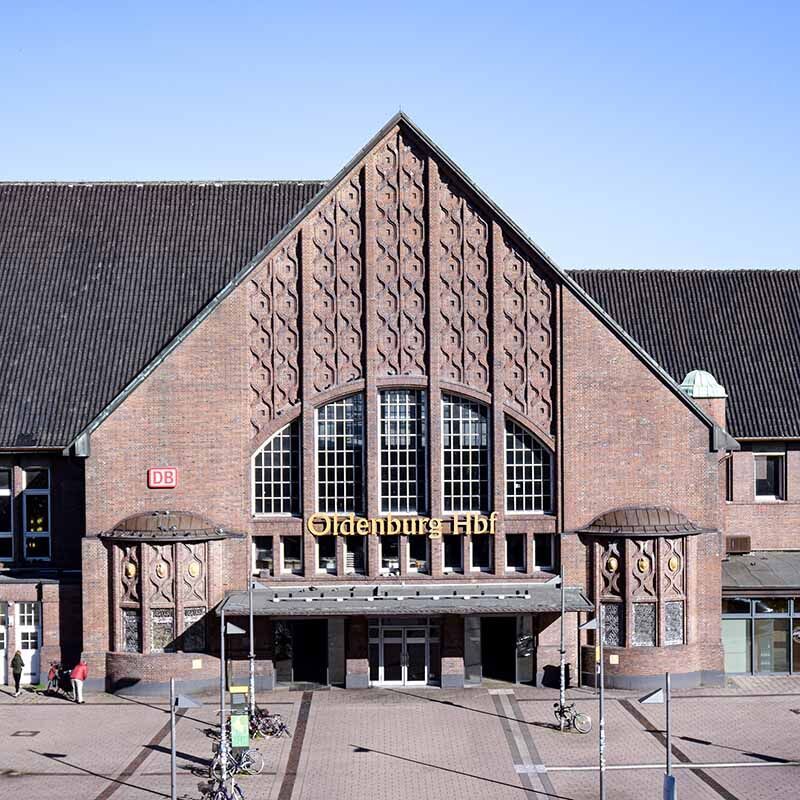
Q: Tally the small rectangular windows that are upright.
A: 10